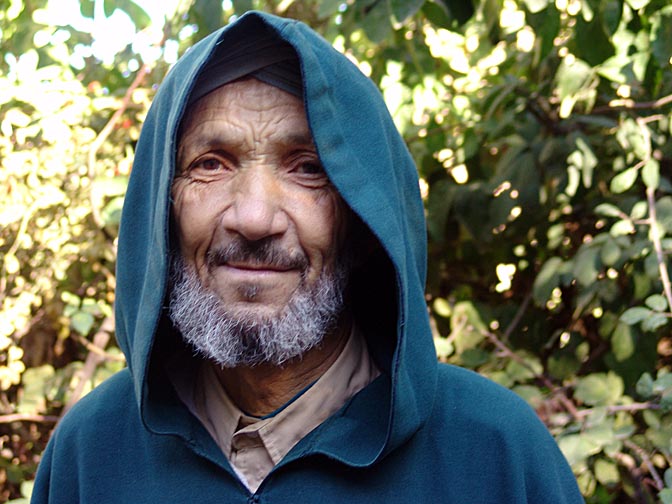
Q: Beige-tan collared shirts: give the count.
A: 1